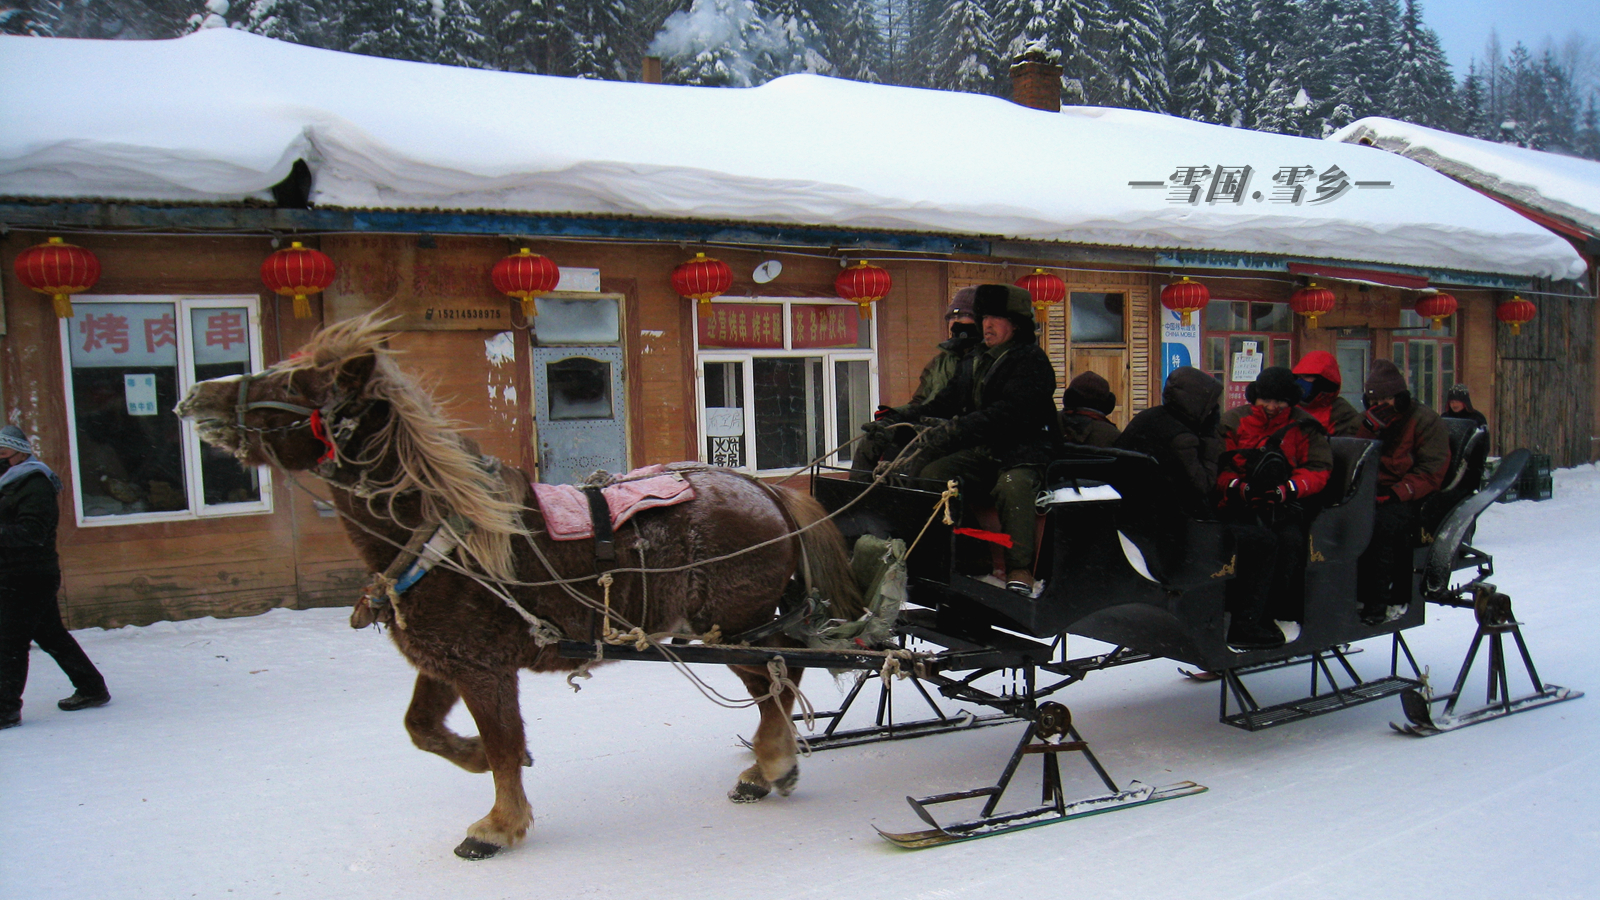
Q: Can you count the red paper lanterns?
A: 10